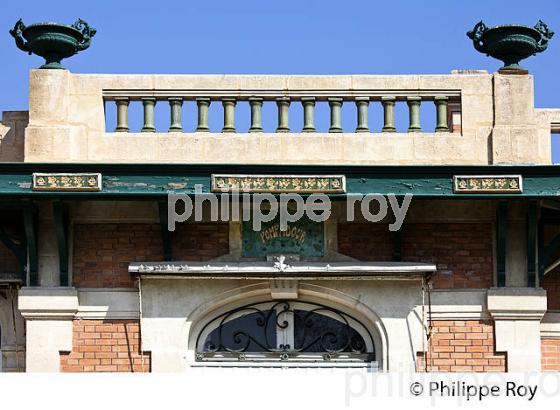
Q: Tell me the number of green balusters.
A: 13